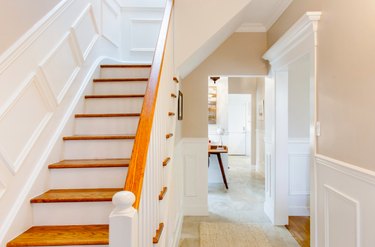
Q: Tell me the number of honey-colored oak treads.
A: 8